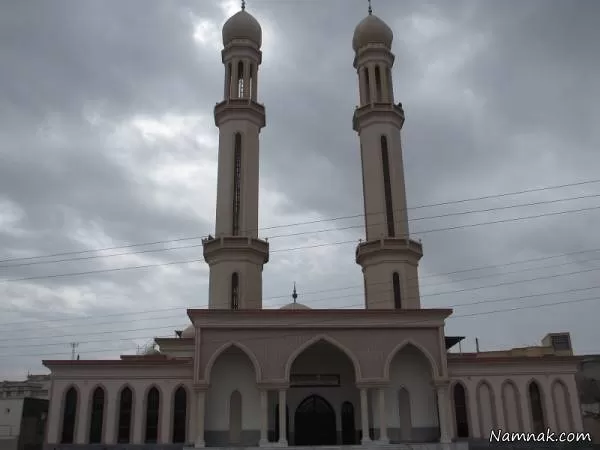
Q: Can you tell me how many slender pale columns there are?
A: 6